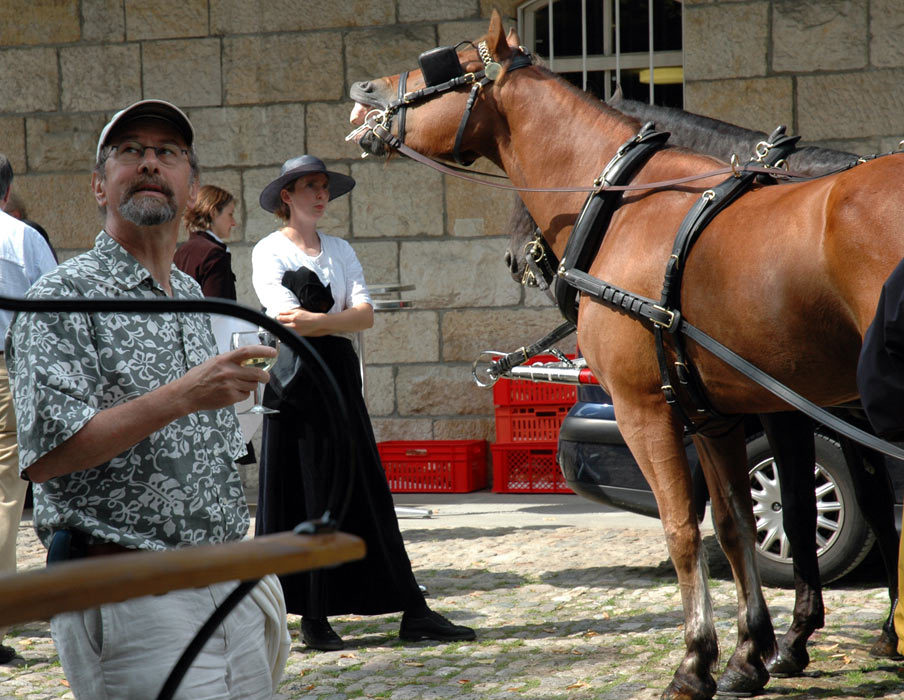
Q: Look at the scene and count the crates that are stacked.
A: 3